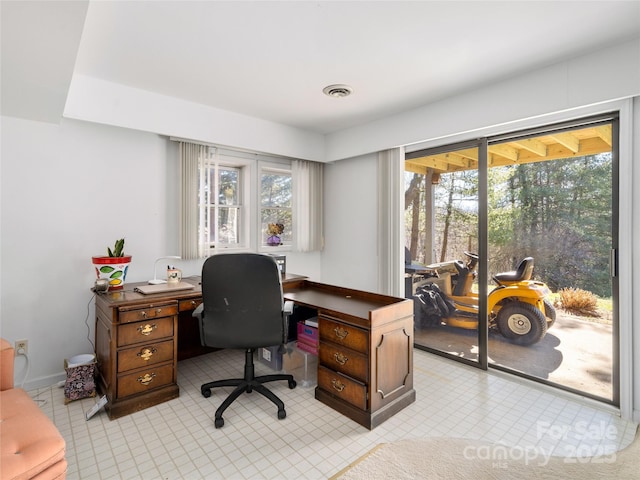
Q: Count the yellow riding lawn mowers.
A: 1